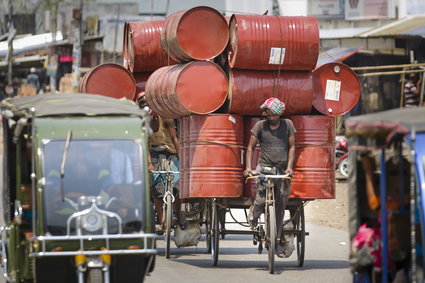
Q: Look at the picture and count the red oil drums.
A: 11